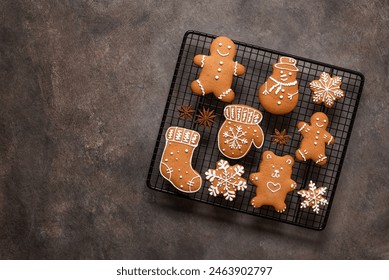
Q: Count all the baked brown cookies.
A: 9